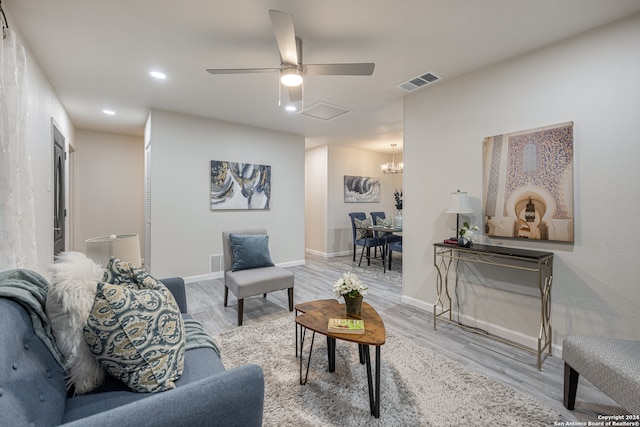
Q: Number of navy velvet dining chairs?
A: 3